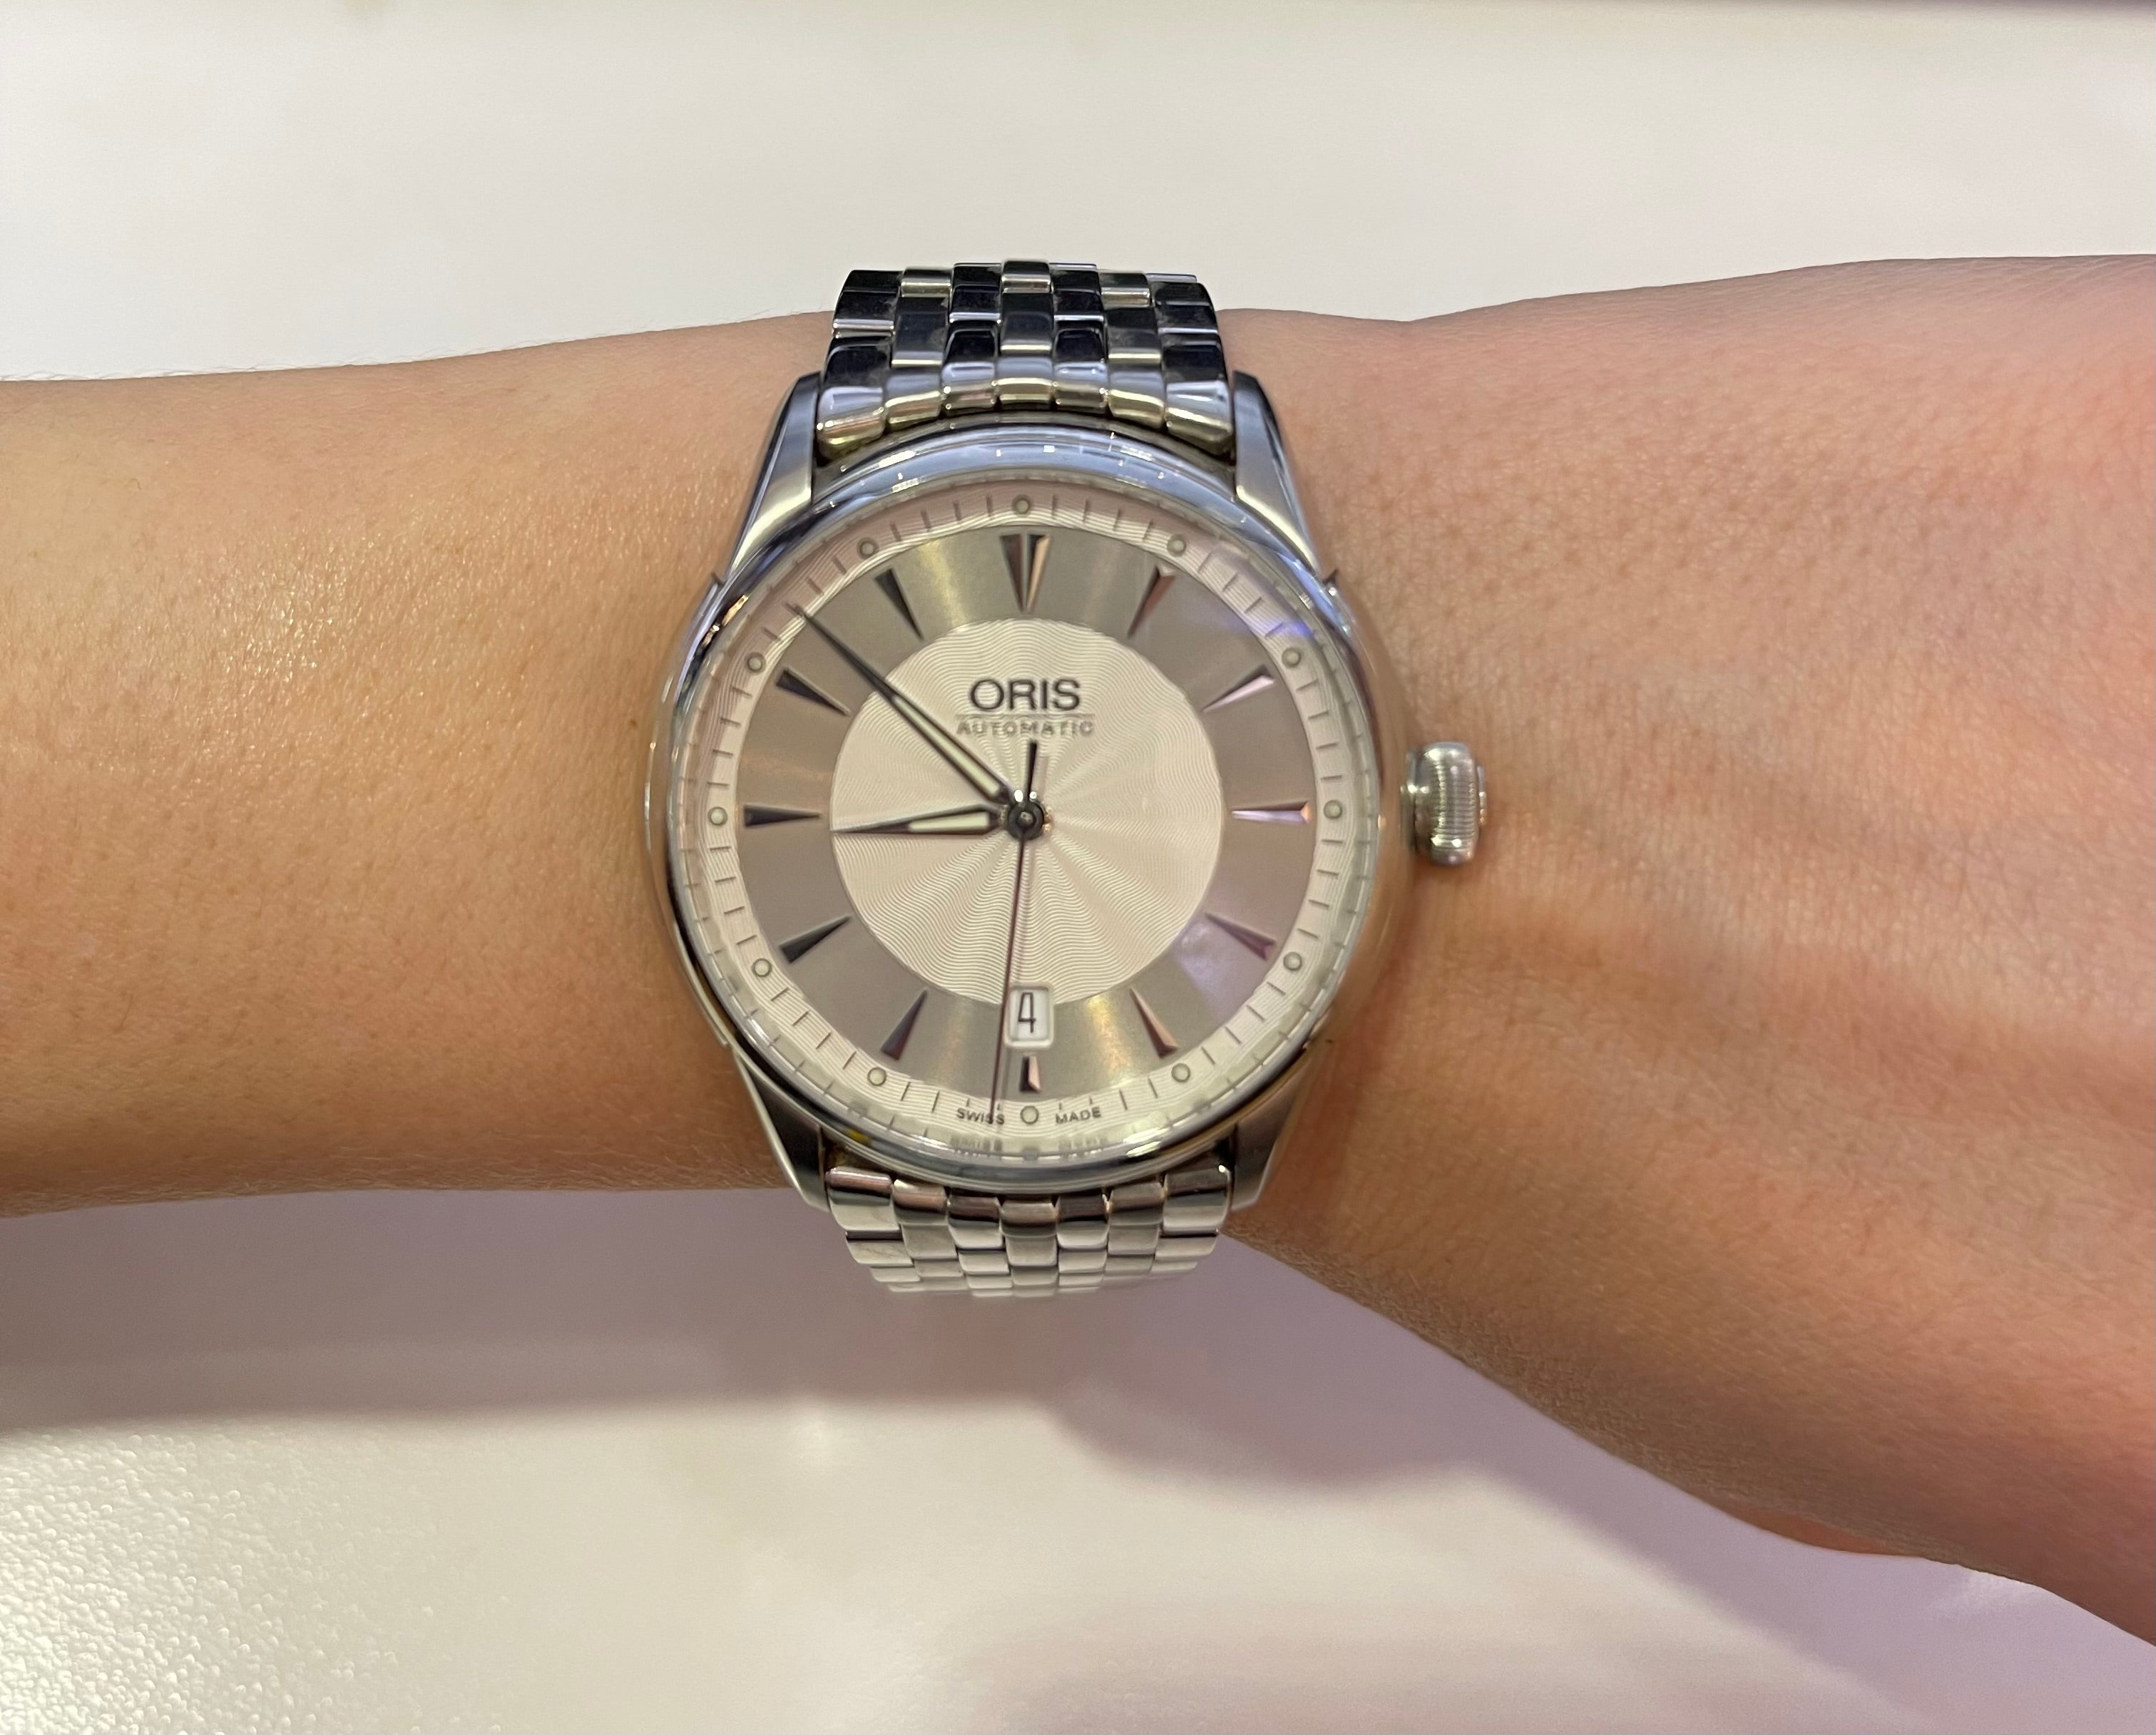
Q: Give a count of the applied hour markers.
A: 12